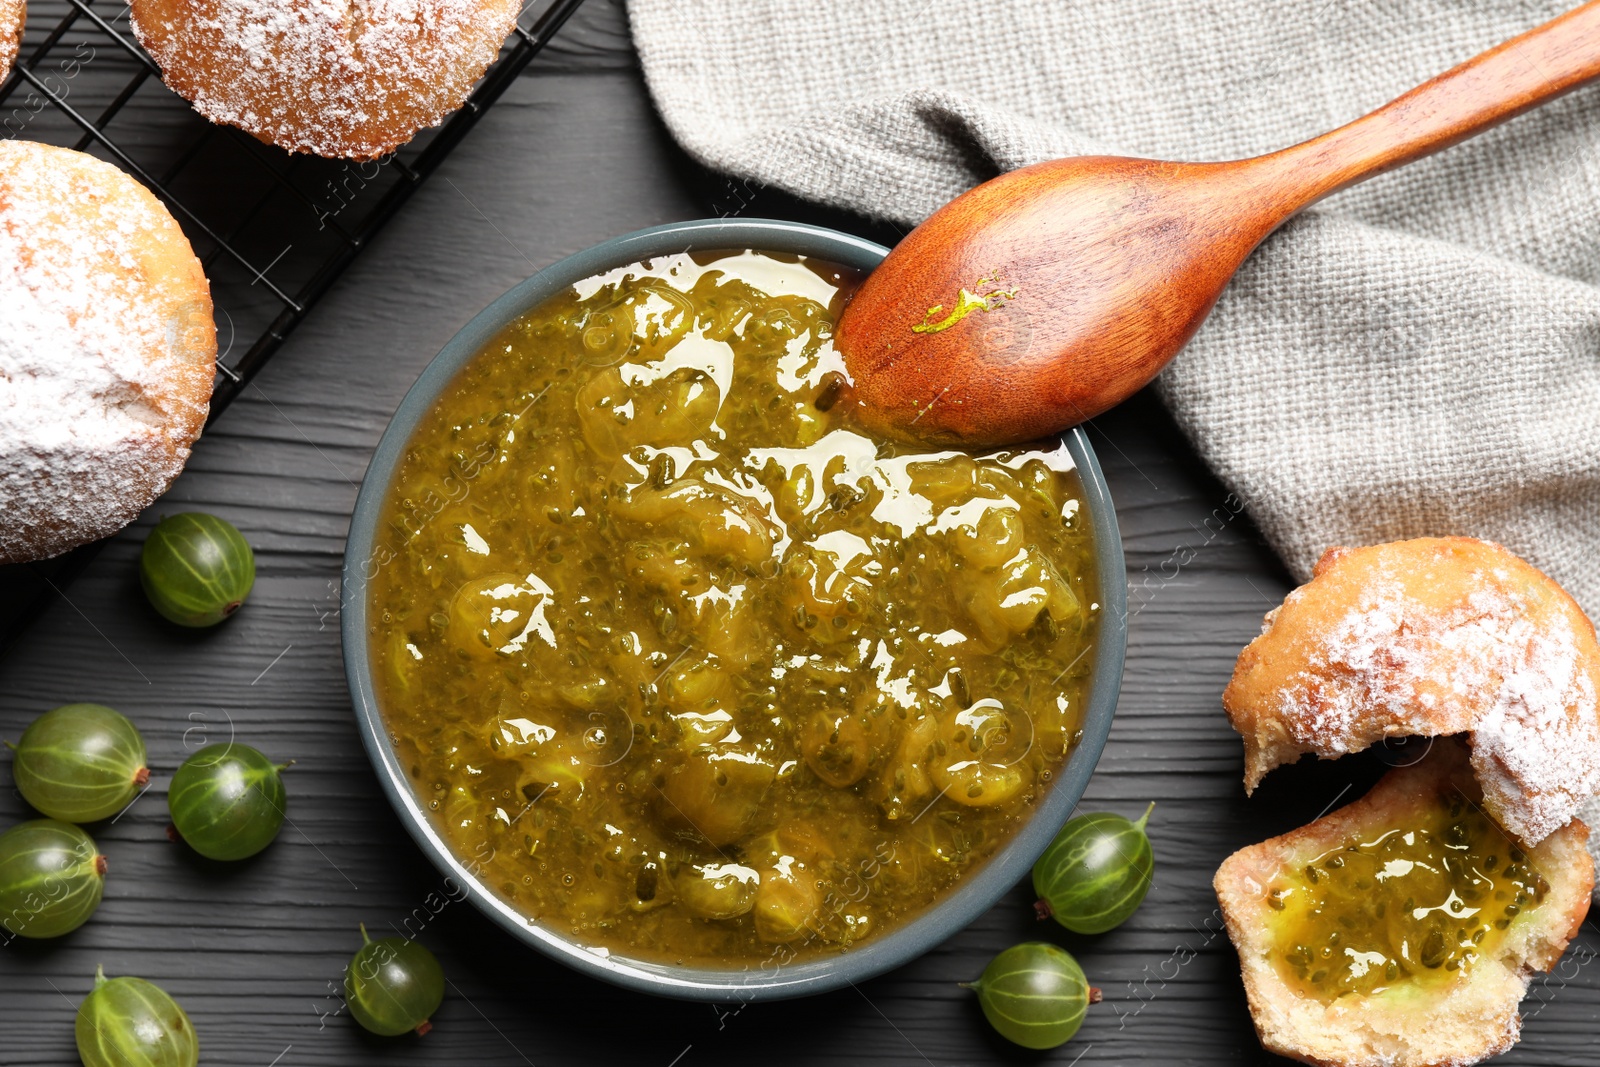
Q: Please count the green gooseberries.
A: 8